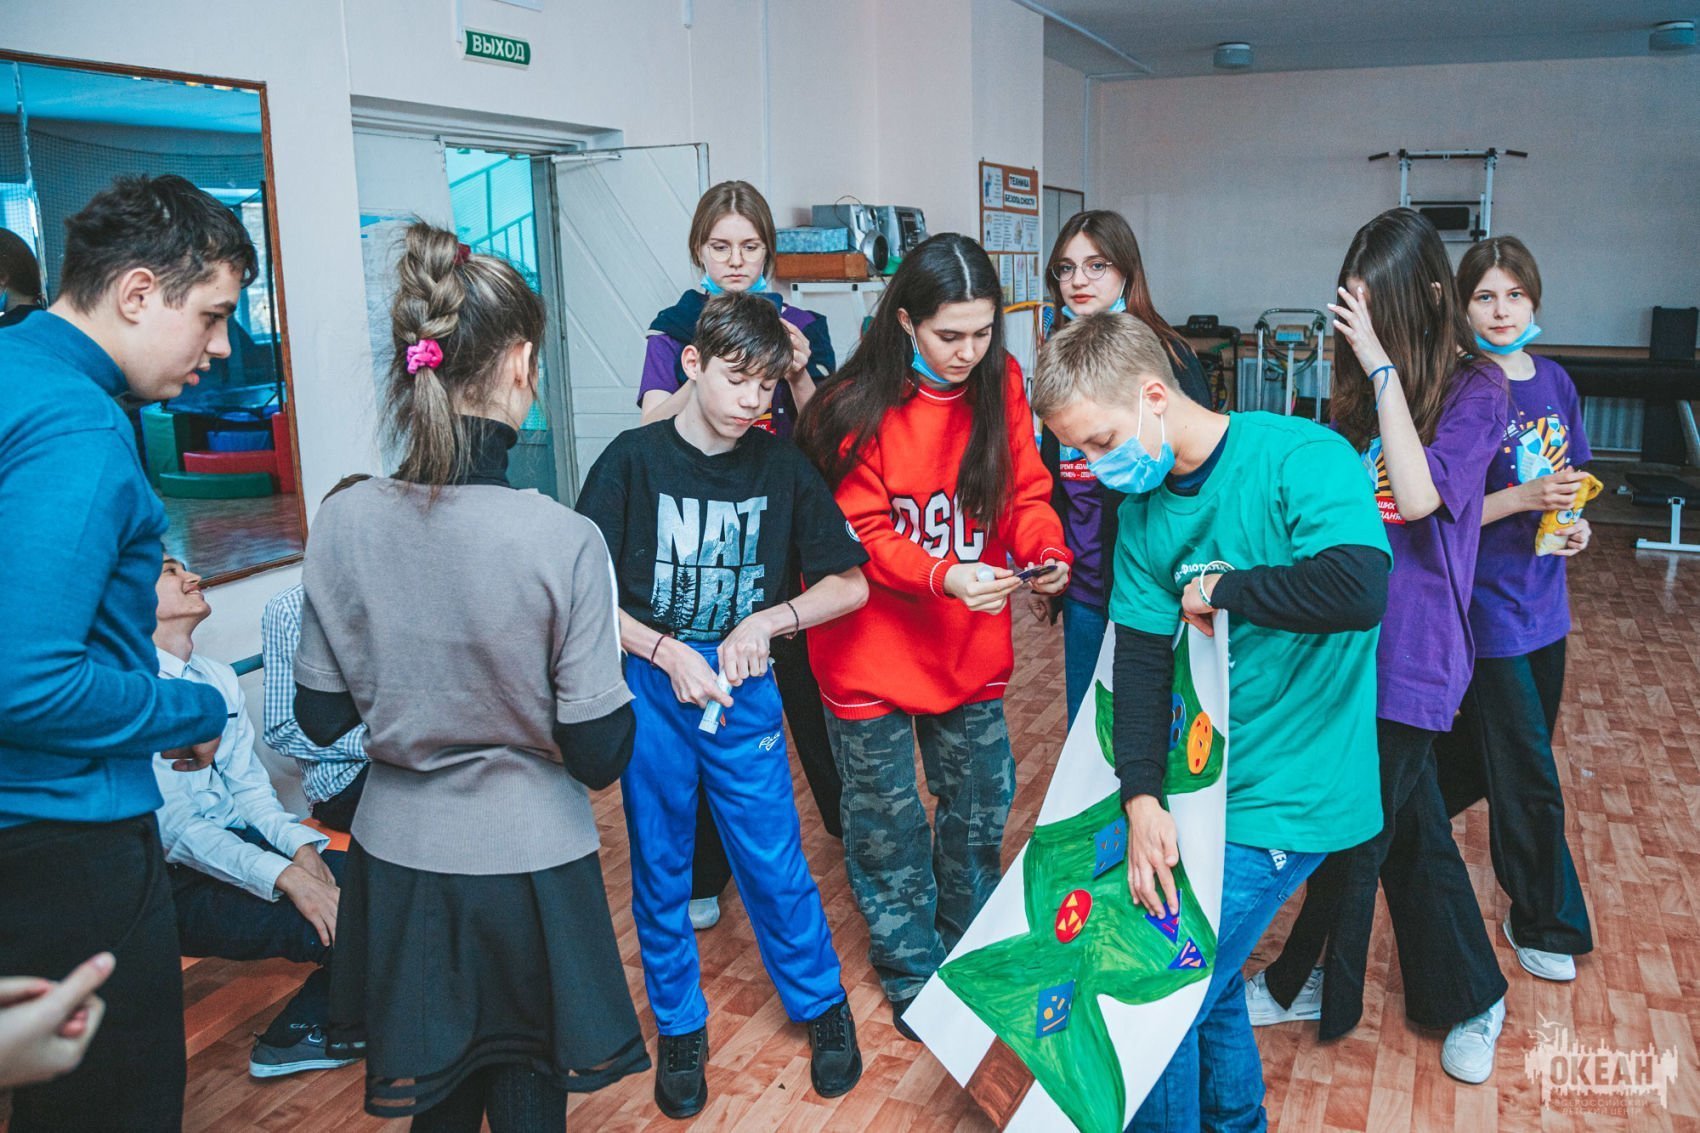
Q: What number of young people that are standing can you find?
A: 9